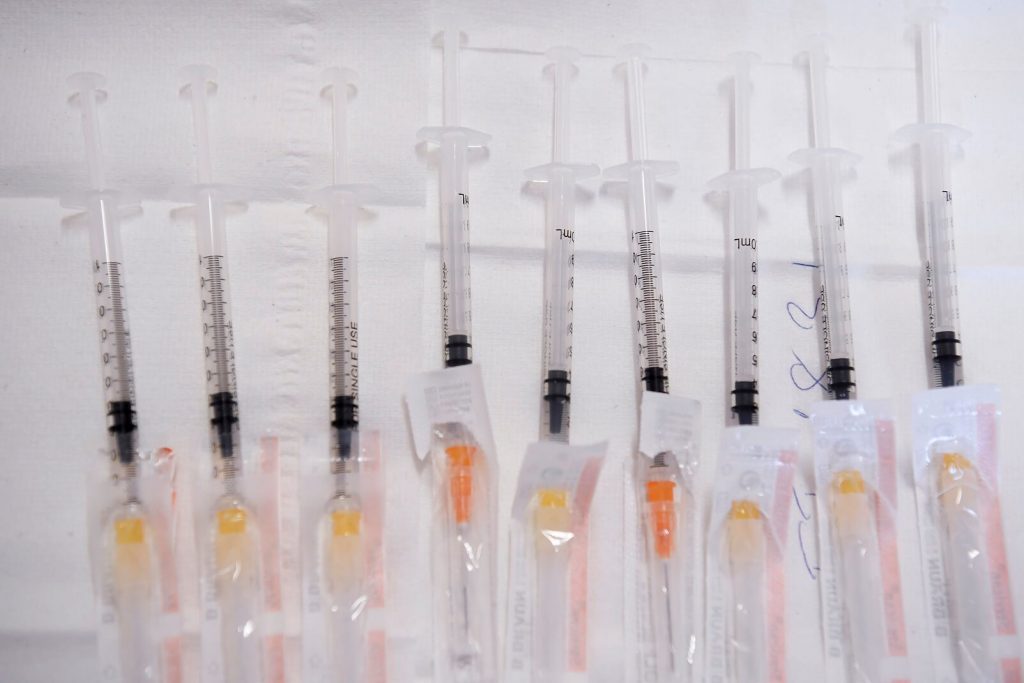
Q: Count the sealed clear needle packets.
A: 9